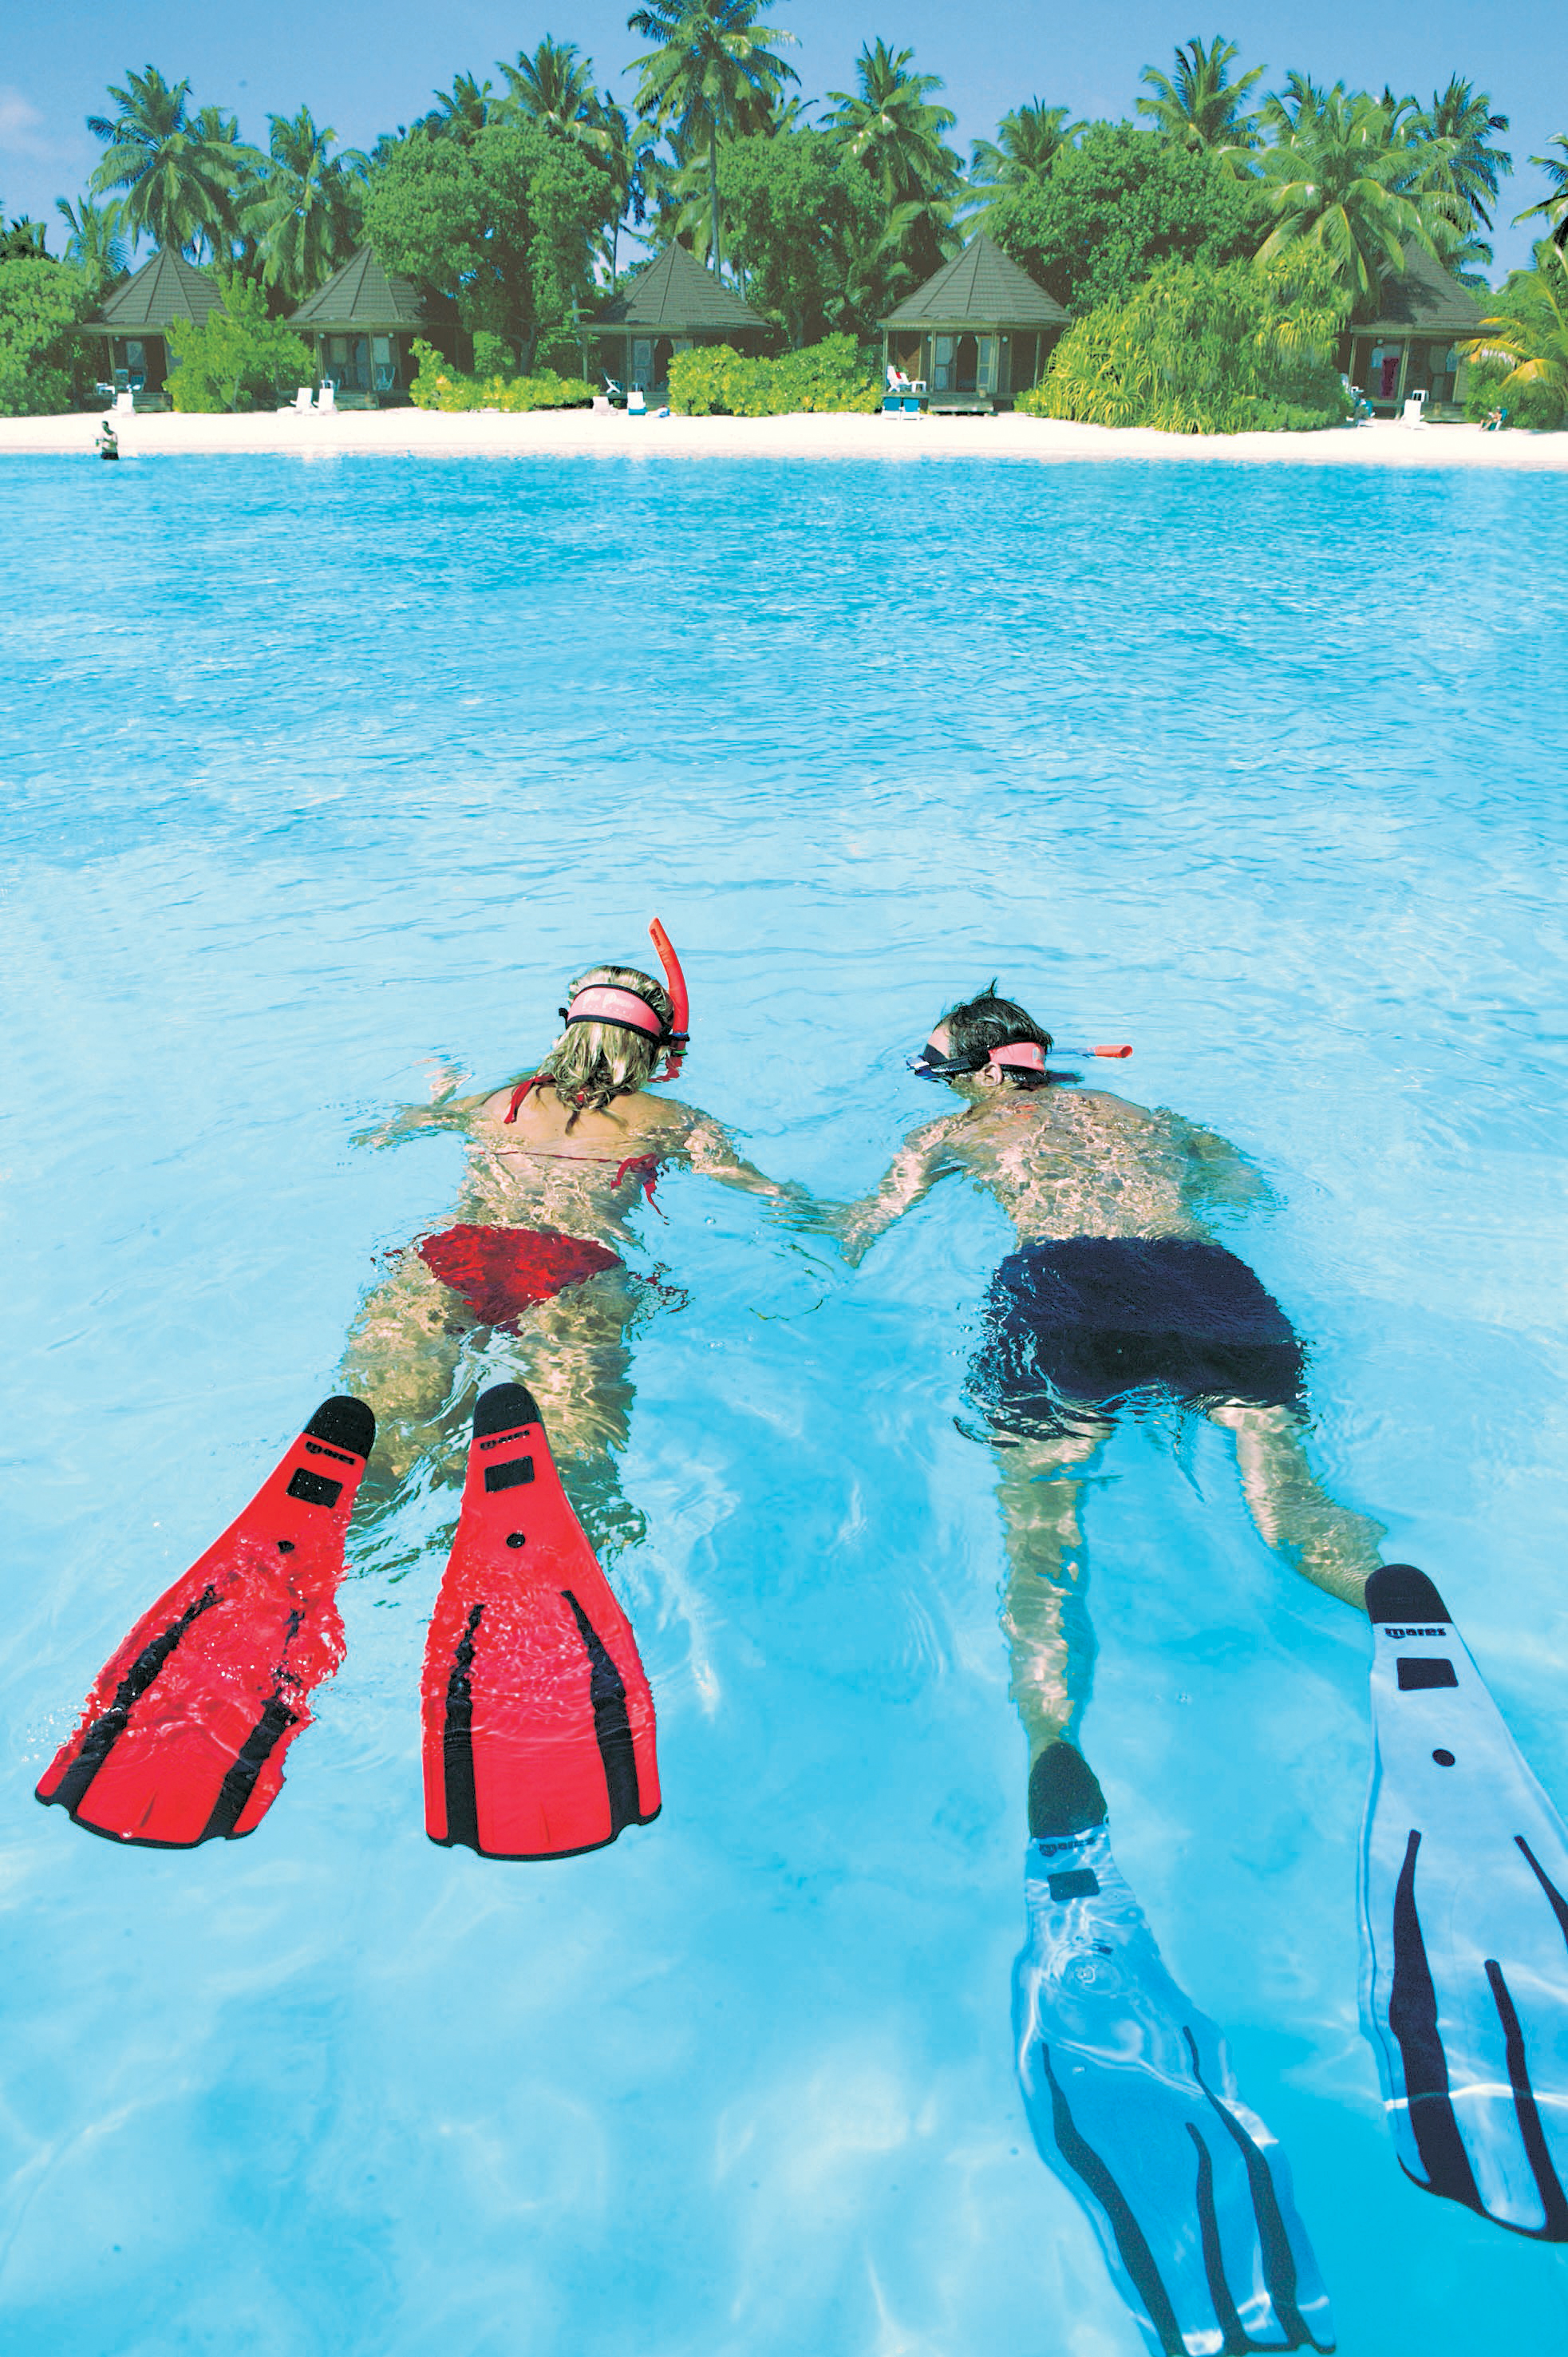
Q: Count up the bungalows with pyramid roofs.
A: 5